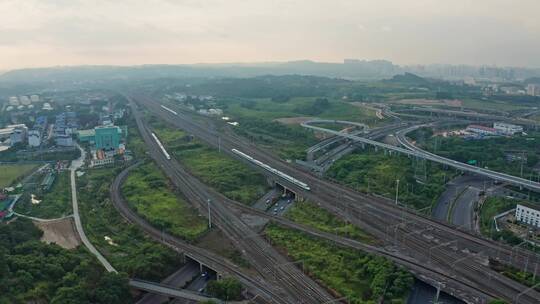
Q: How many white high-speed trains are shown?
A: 3